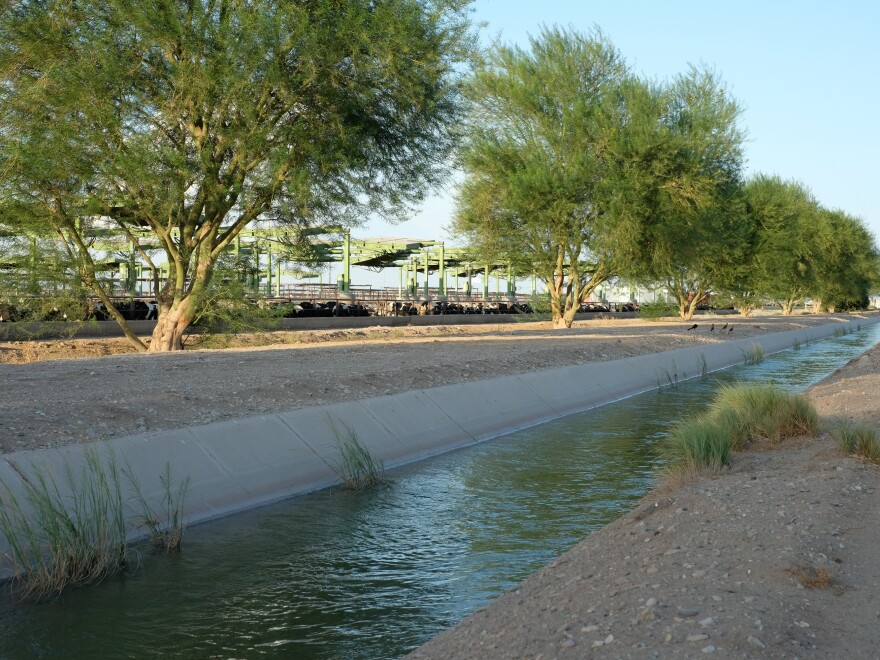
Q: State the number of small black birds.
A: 4